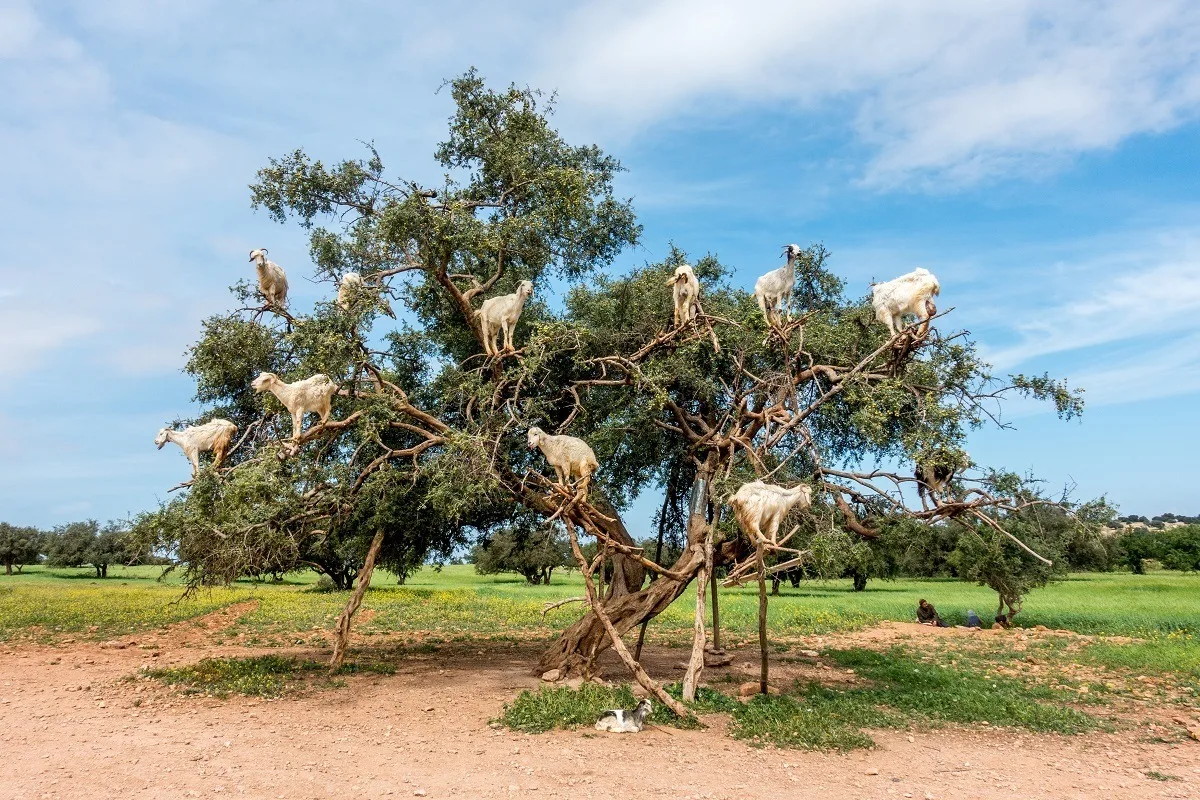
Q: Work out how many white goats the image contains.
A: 10